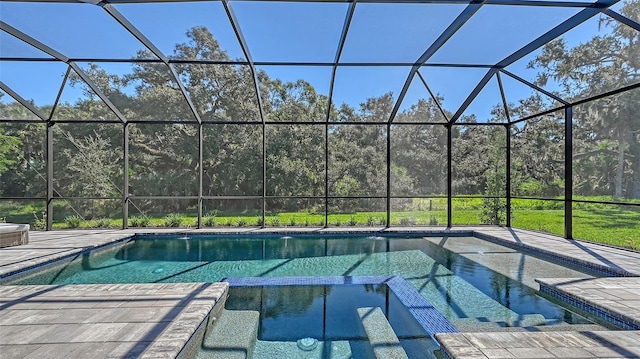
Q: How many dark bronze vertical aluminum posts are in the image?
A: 9